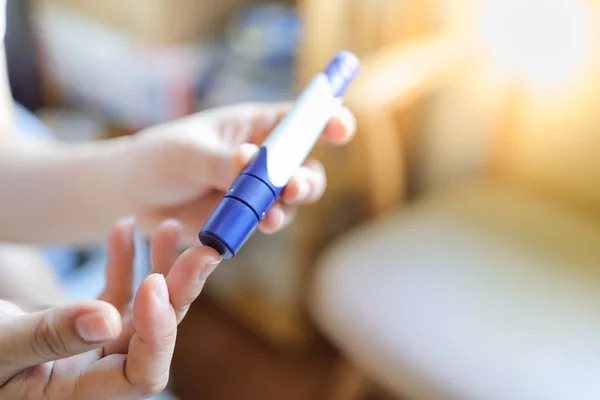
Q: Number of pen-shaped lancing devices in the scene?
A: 1